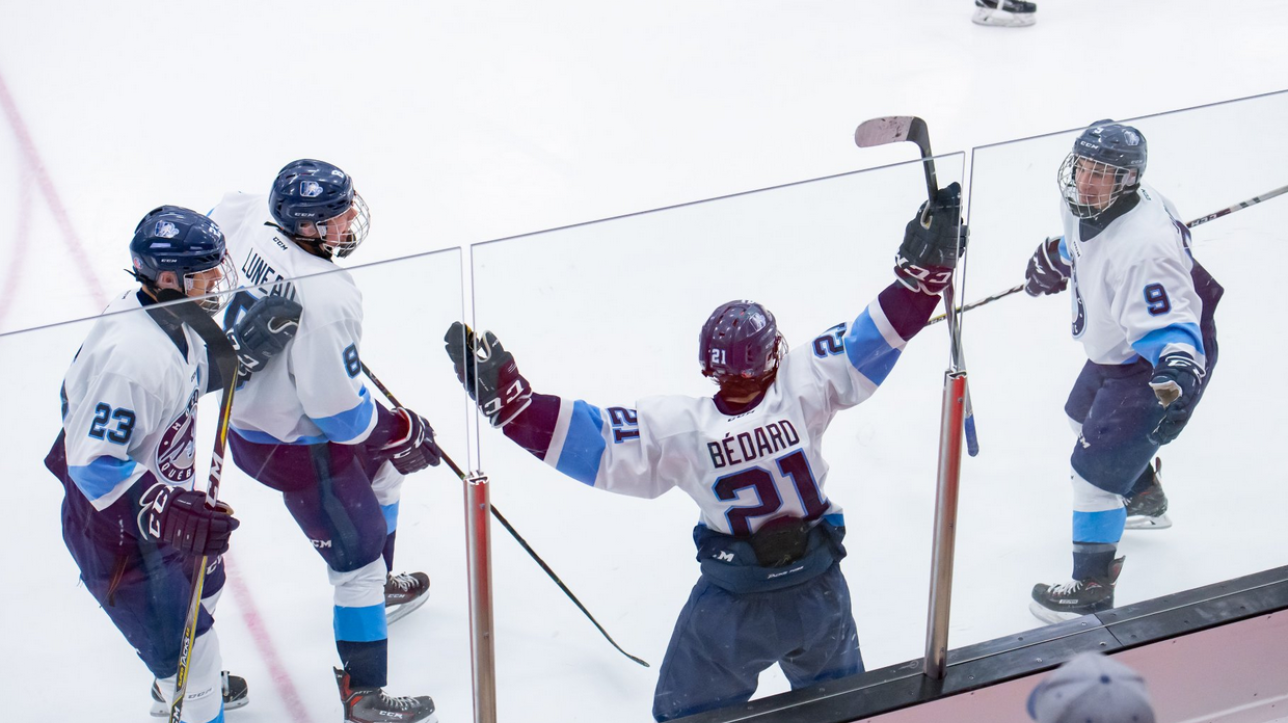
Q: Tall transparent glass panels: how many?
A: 3